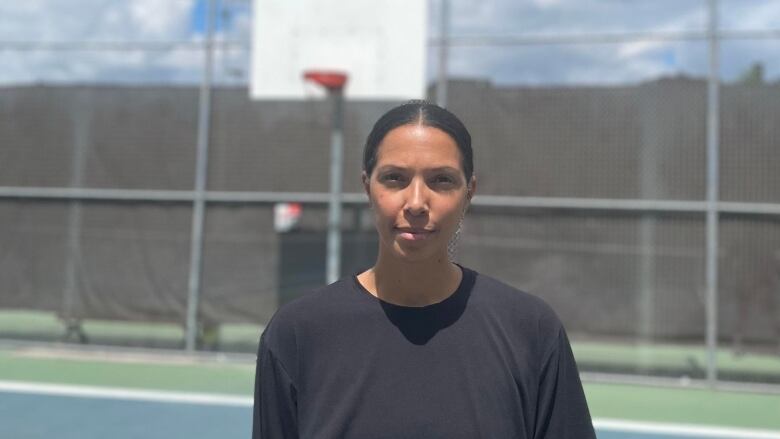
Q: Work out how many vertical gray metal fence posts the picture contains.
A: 3